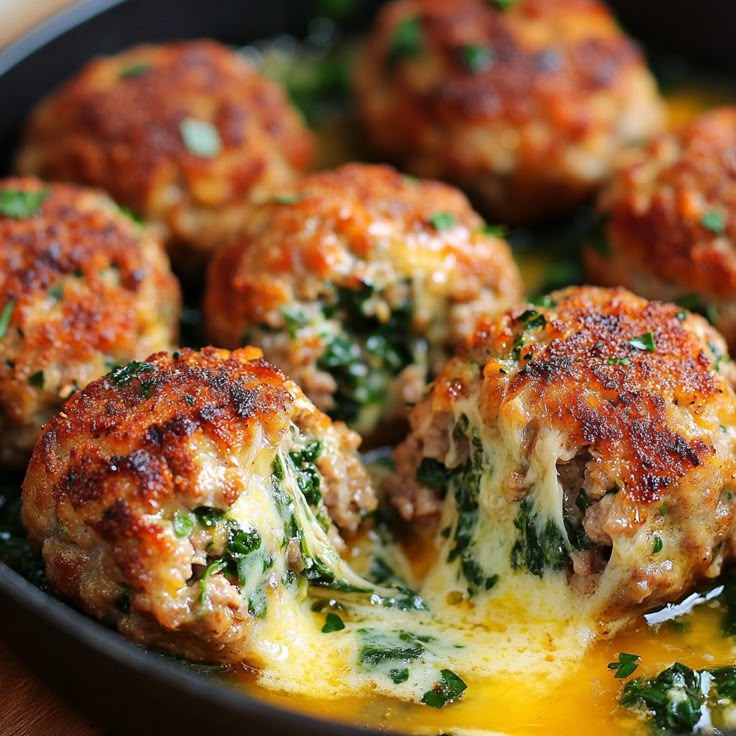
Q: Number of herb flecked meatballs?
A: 7